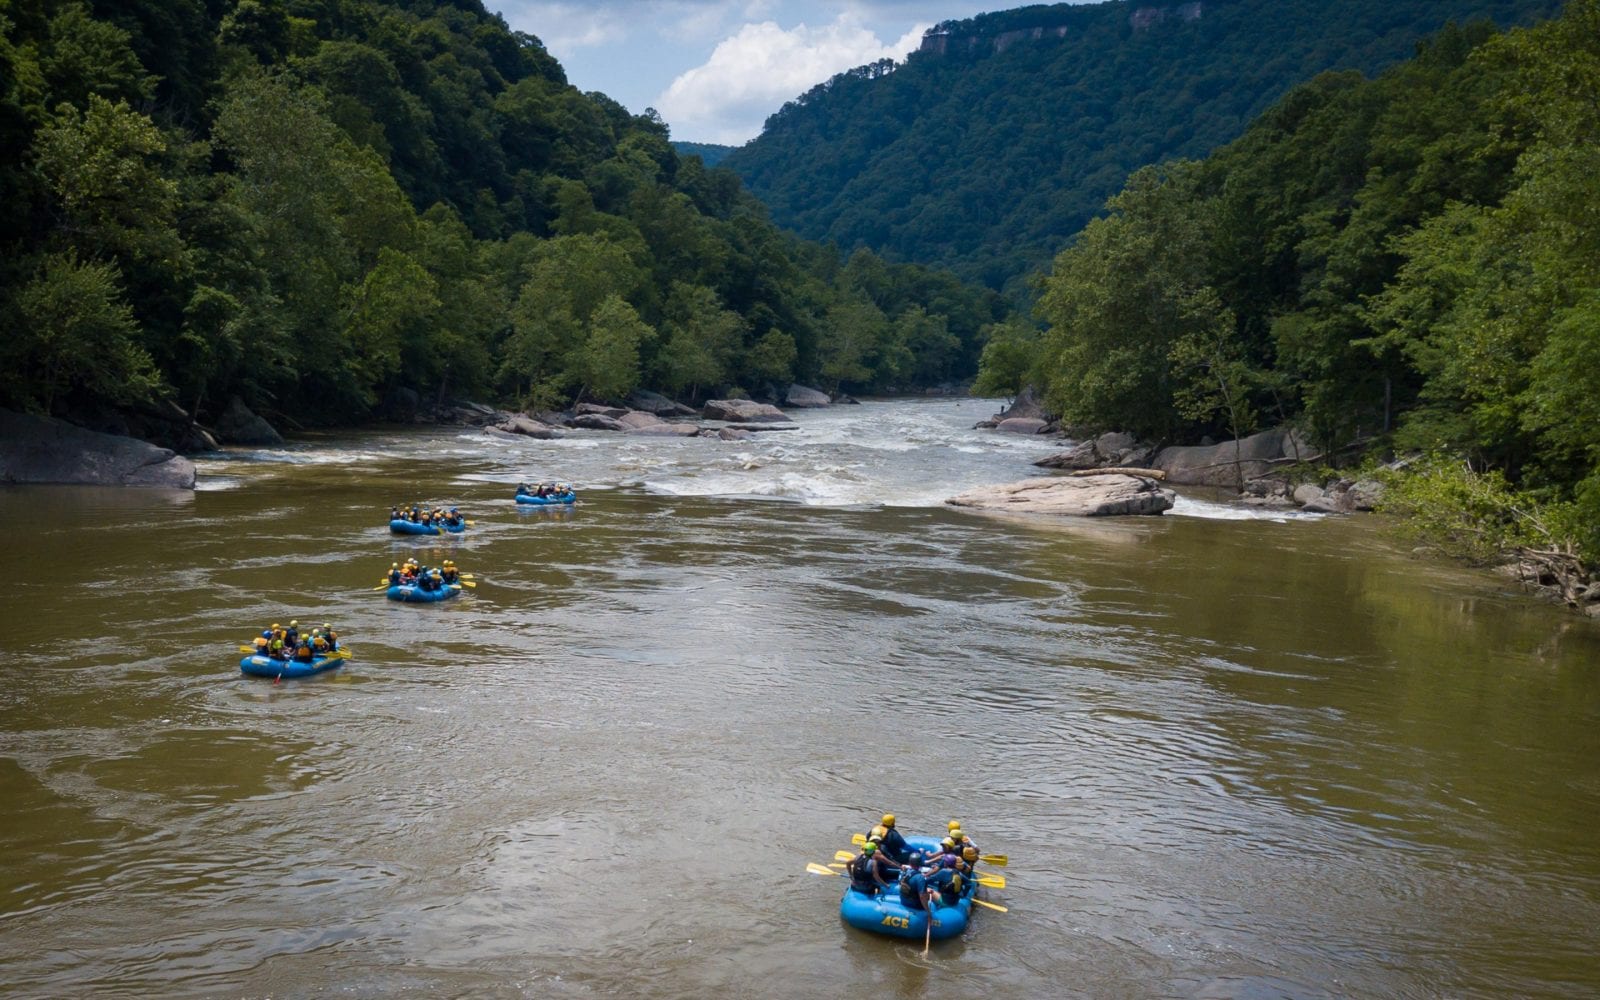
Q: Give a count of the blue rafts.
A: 5